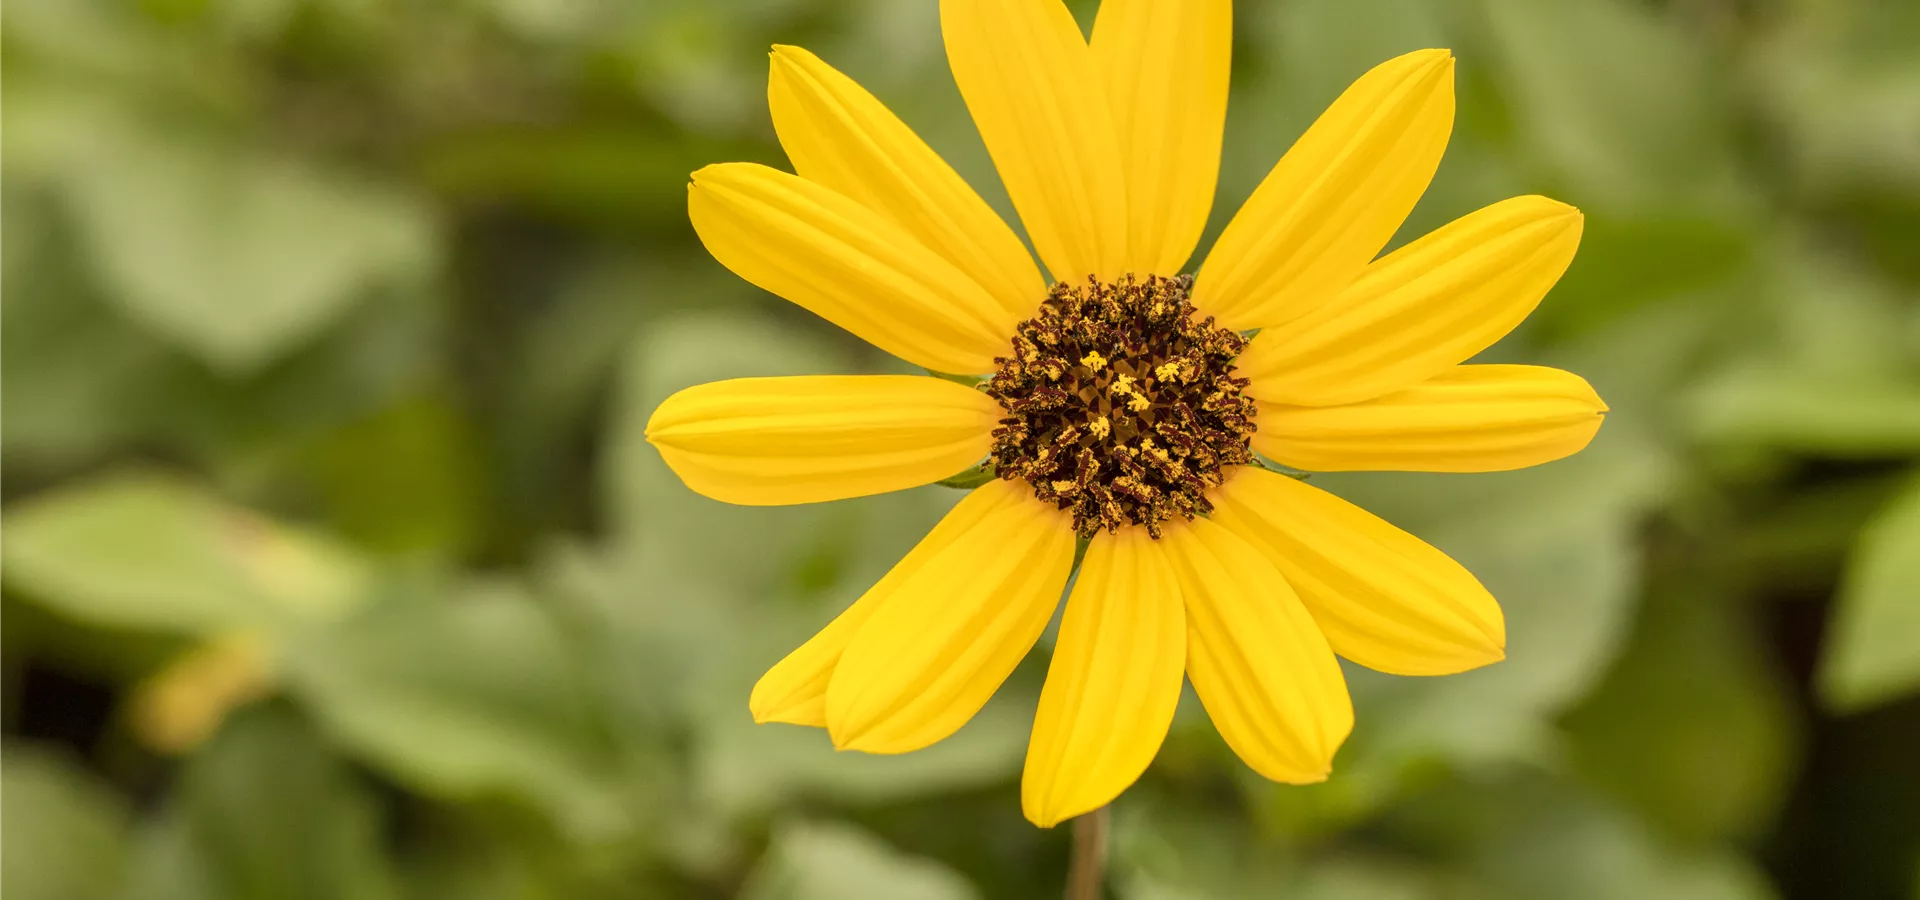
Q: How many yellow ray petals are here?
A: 13